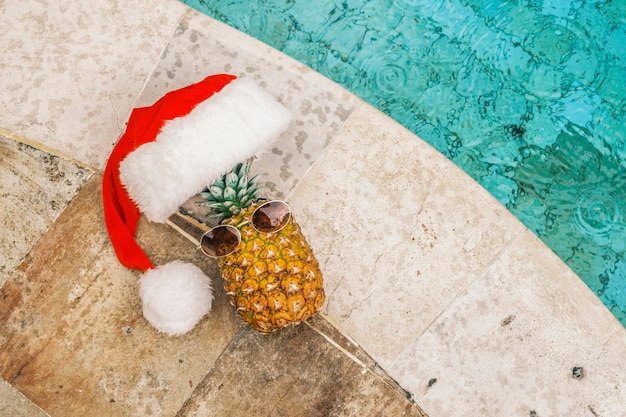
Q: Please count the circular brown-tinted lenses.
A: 2